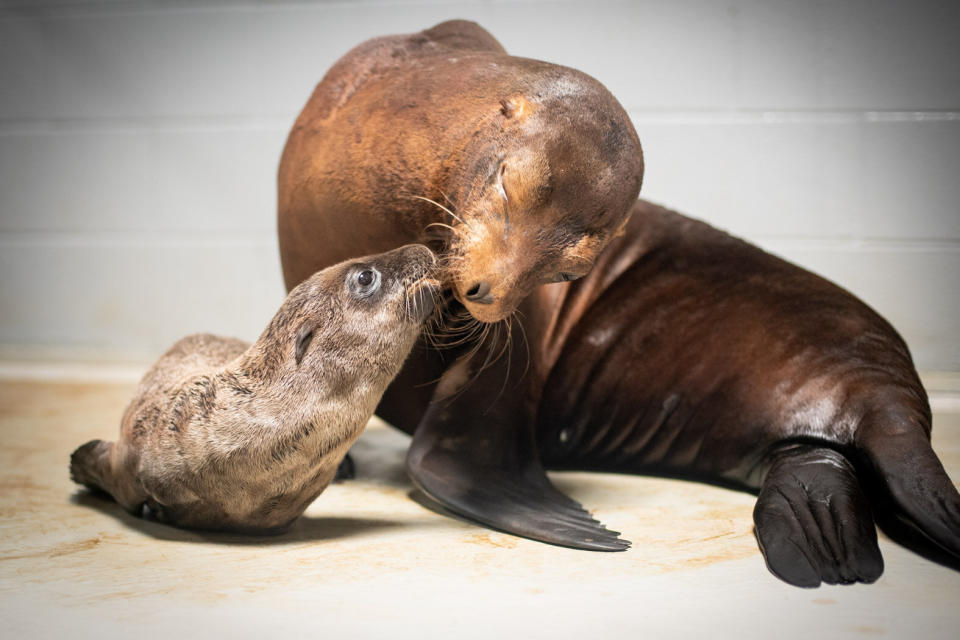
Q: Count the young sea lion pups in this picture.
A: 1